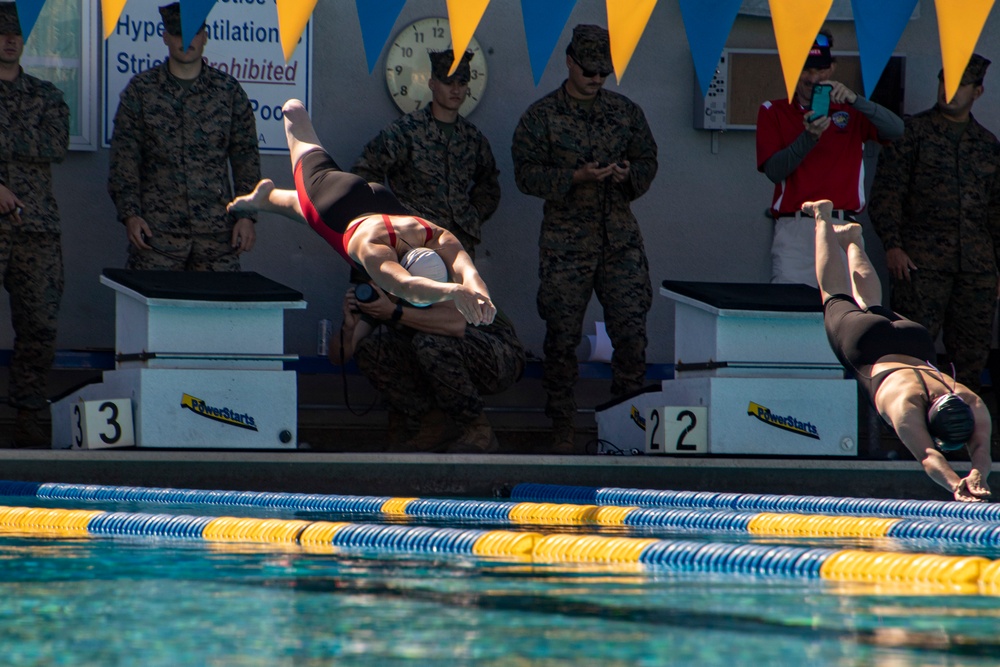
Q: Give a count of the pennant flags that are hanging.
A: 12